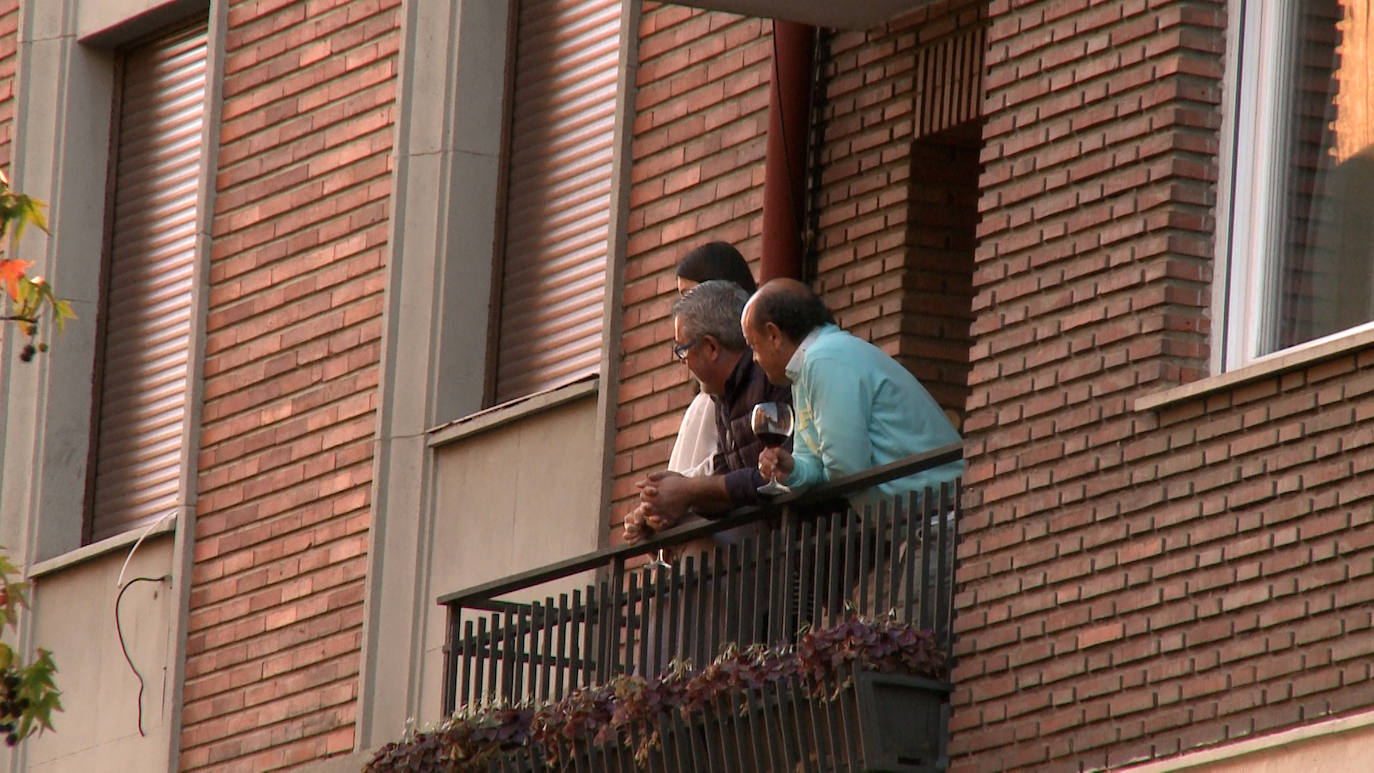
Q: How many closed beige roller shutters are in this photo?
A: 2